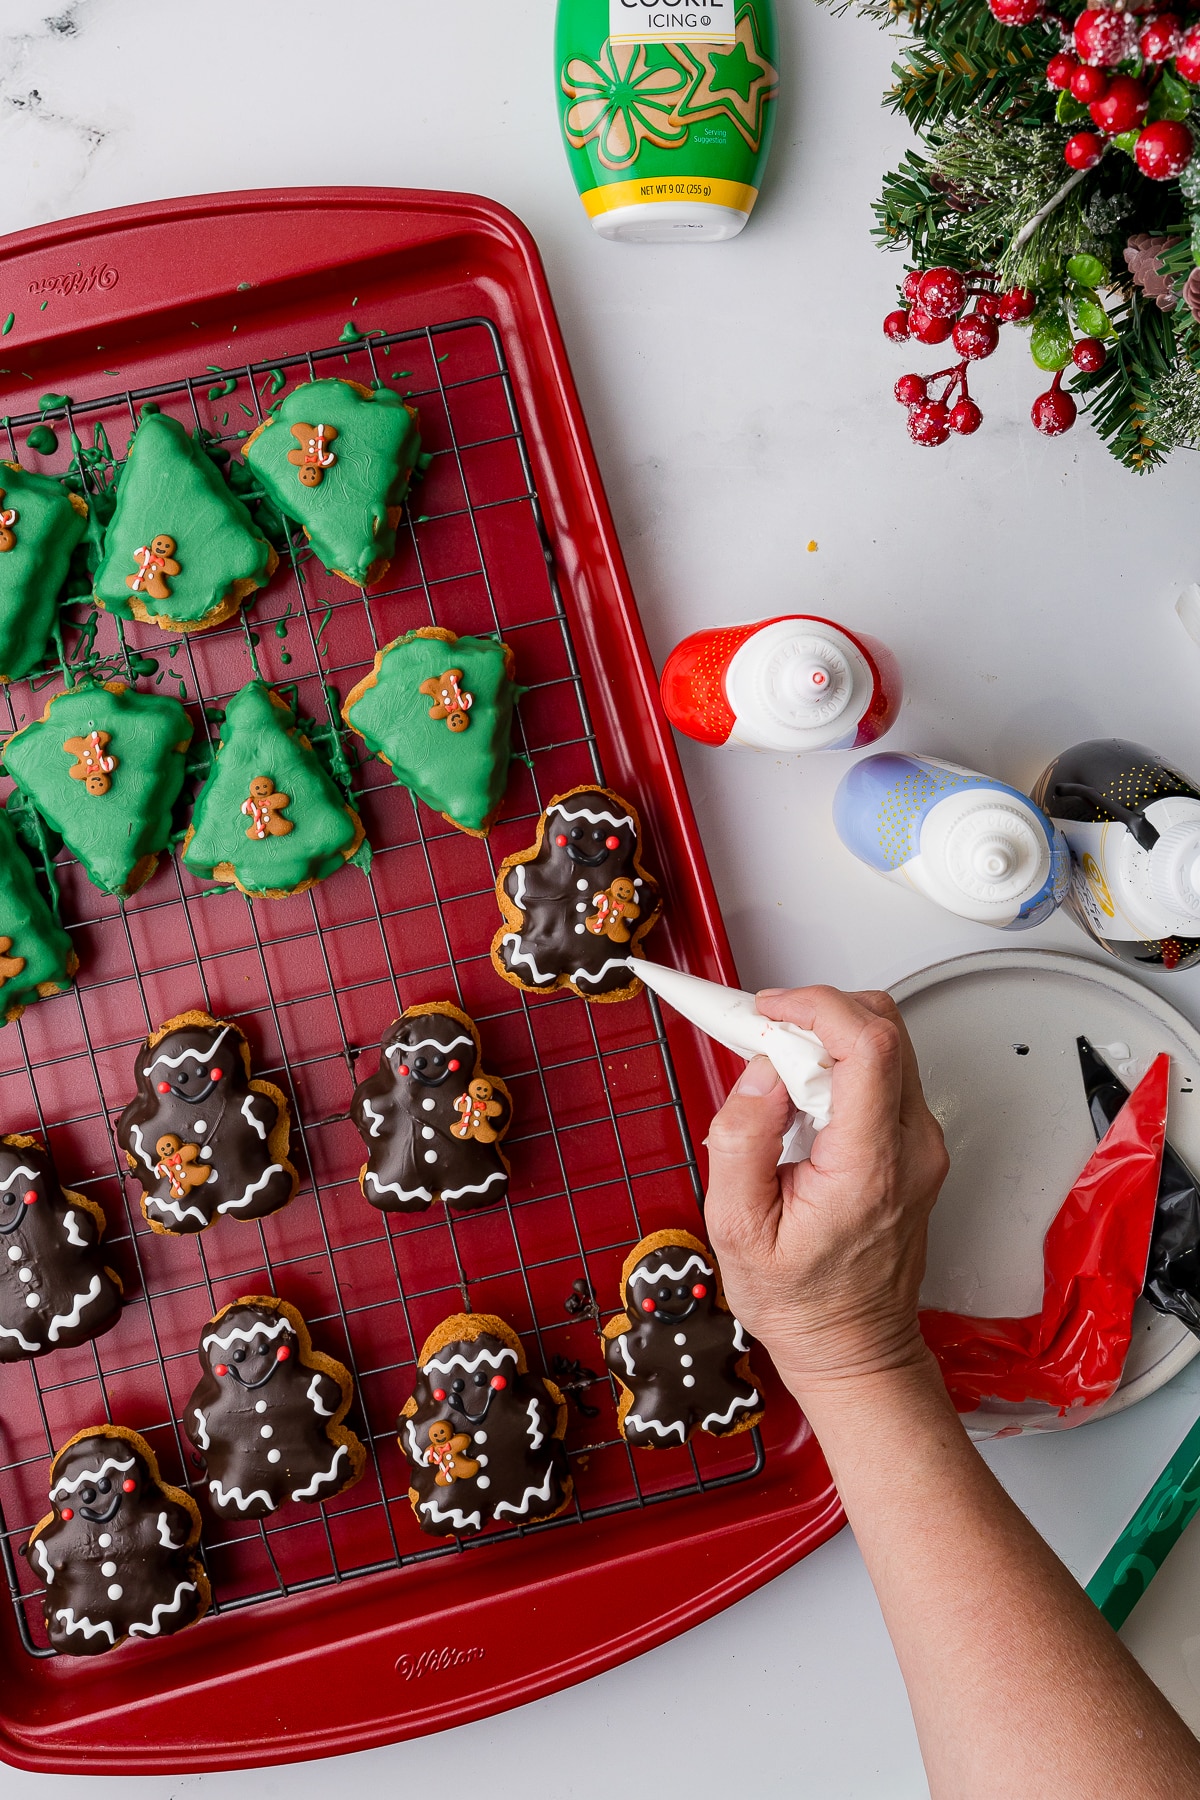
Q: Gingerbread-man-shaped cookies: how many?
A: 8